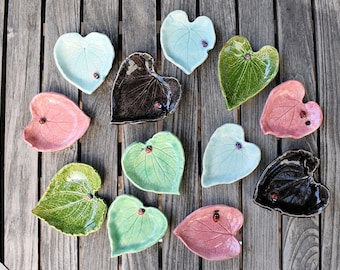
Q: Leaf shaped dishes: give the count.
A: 12